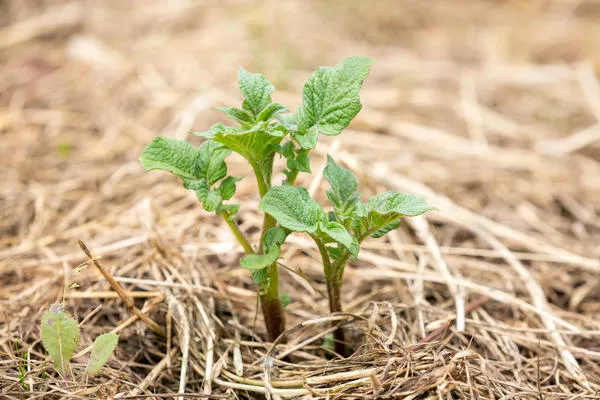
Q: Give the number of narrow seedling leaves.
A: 2